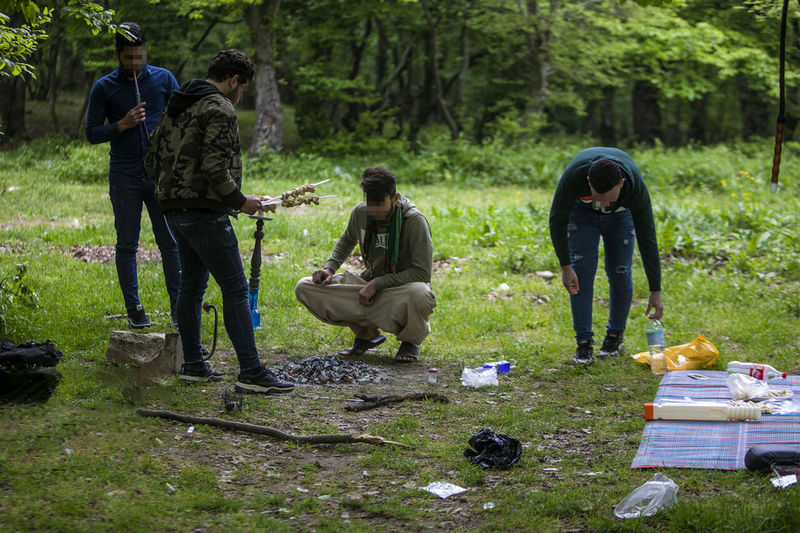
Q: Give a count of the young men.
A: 4